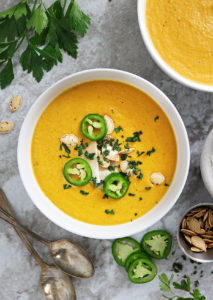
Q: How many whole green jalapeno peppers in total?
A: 0